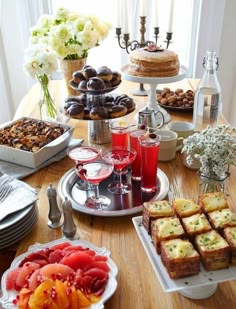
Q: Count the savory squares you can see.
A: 9